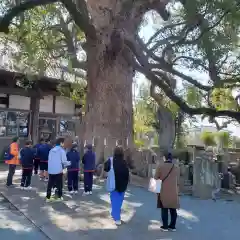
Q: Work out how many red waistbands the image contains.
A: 5